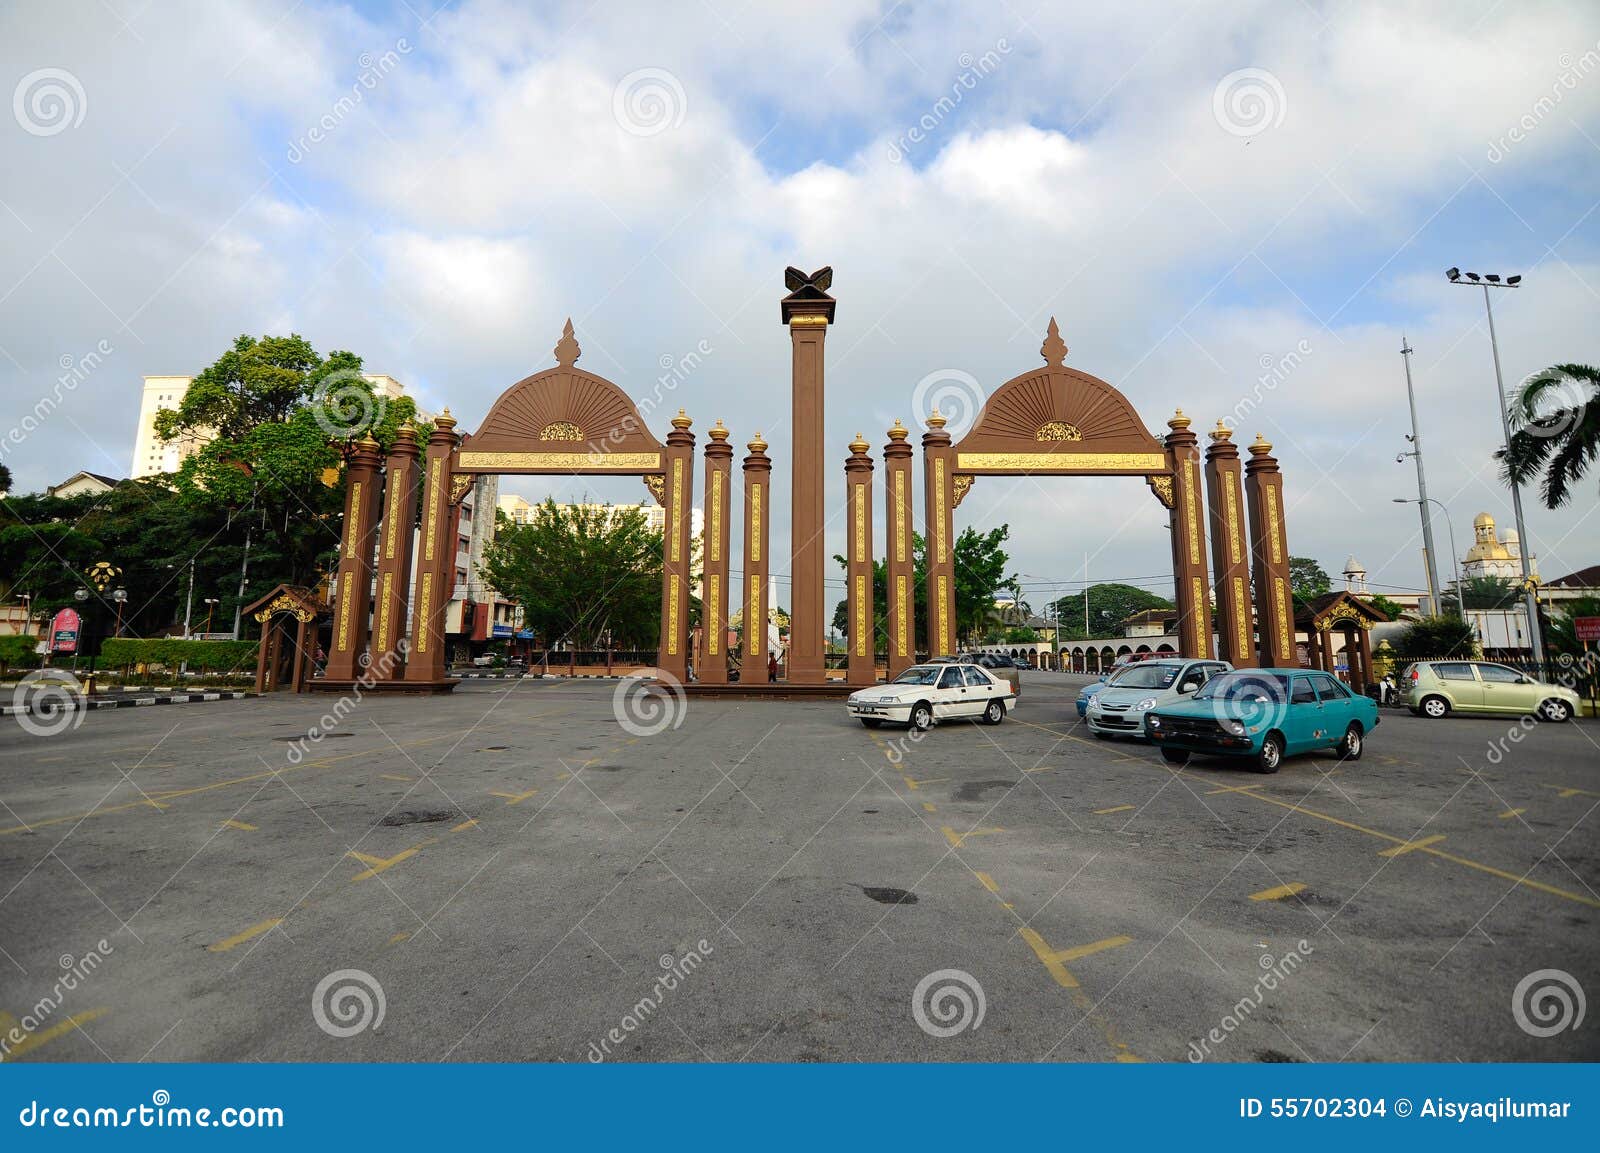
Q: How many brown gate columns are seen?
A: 13